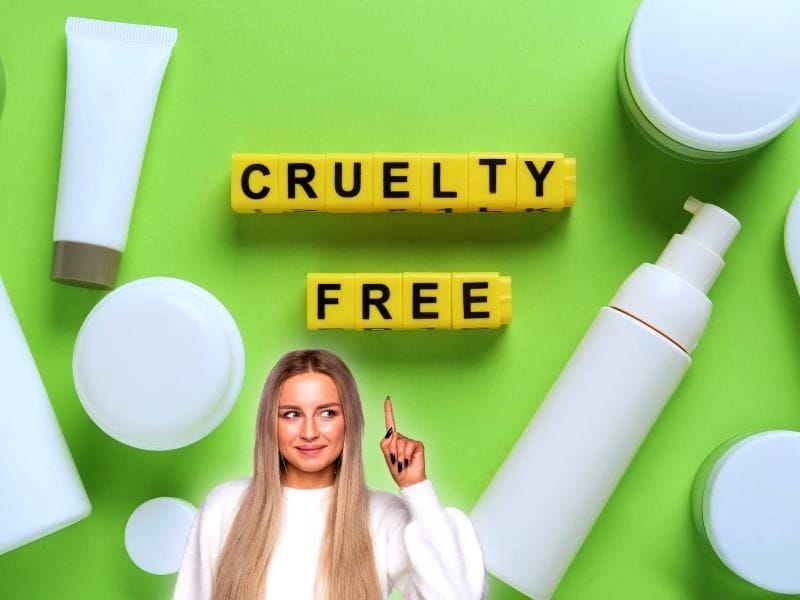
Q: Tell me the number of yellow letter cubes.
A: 11